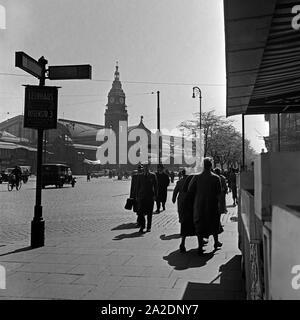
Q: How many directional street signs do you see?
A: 2